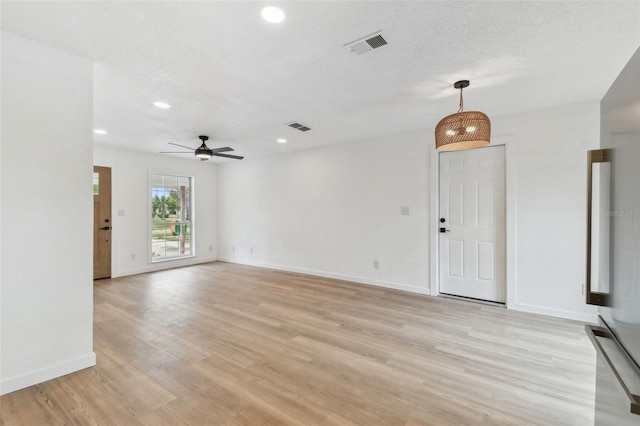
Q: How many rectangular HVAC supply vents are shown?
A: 2